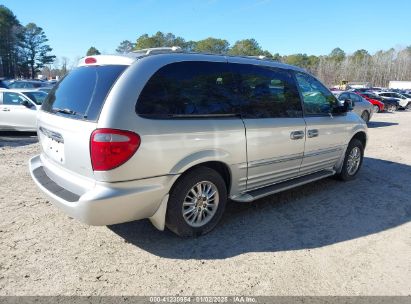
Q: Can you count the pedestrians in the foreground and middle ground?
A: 0